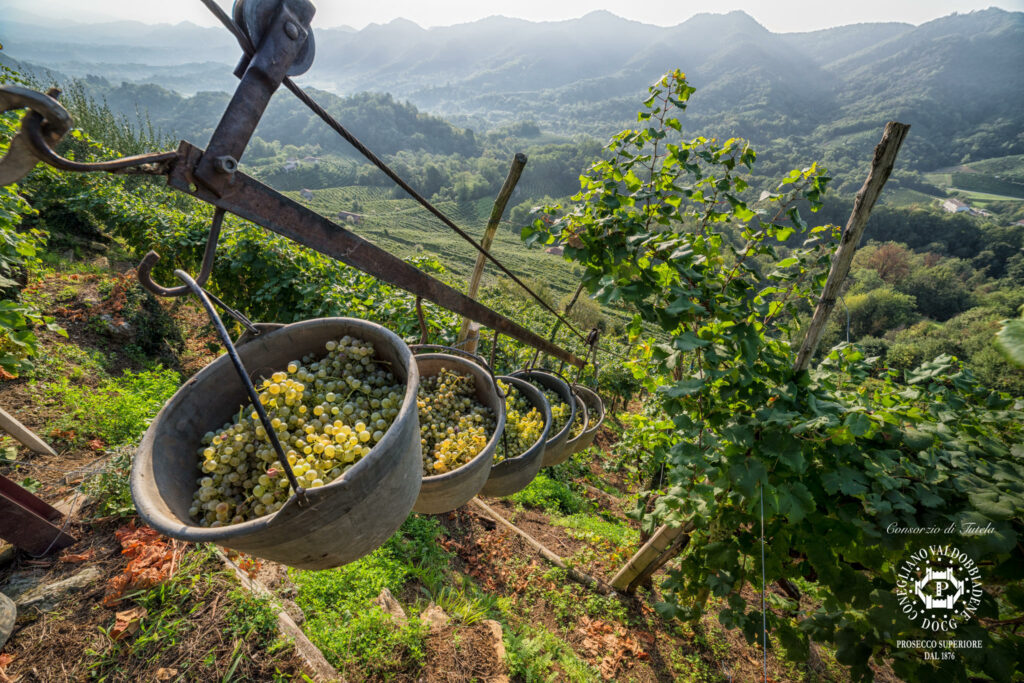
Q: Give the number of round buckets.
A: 6